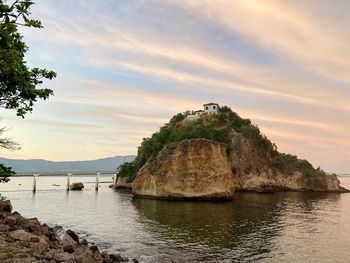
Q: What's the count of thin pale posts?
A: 4